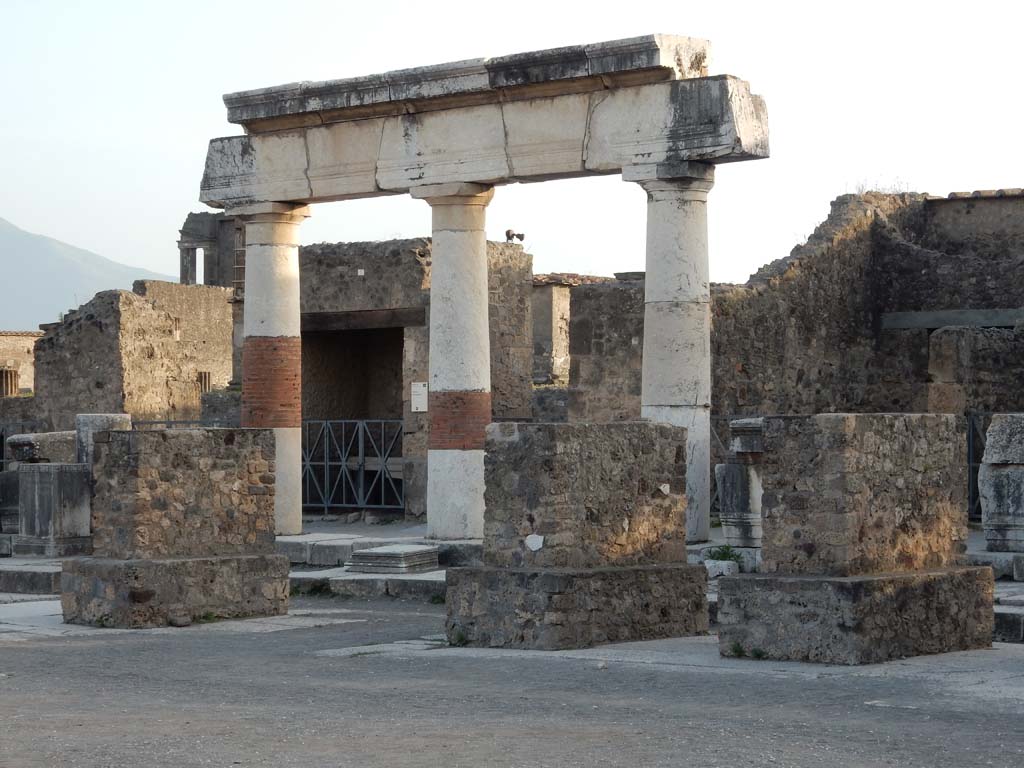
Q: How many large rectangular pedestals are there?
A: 3